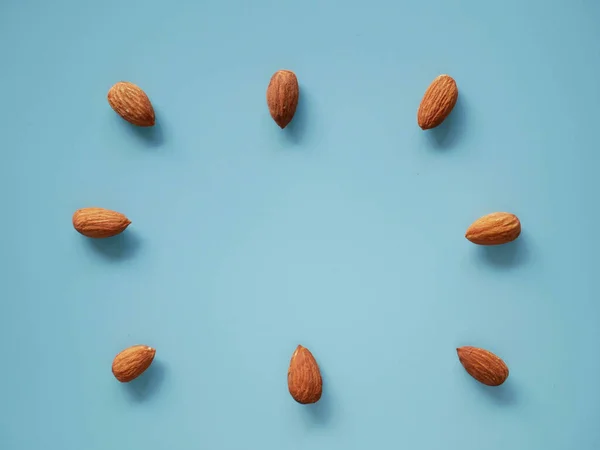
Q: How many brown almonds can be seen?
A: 8